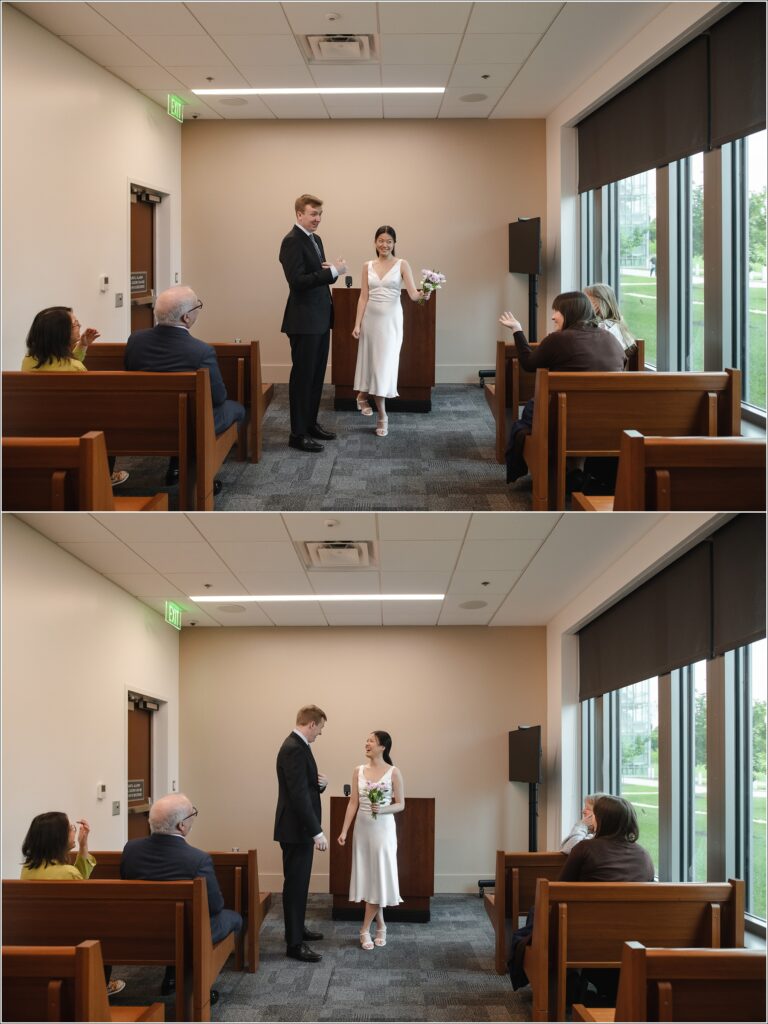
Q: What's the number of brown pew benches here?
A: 12